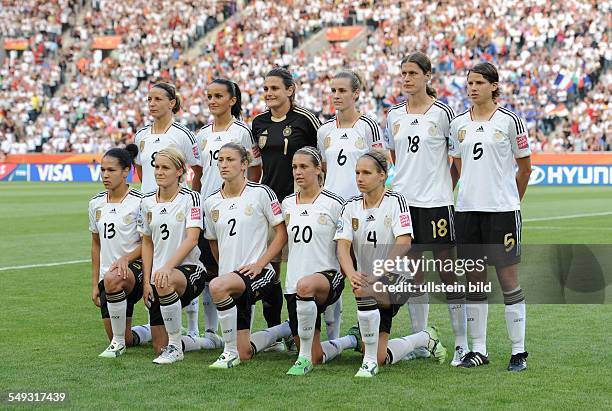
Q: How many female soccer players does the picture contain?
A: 11